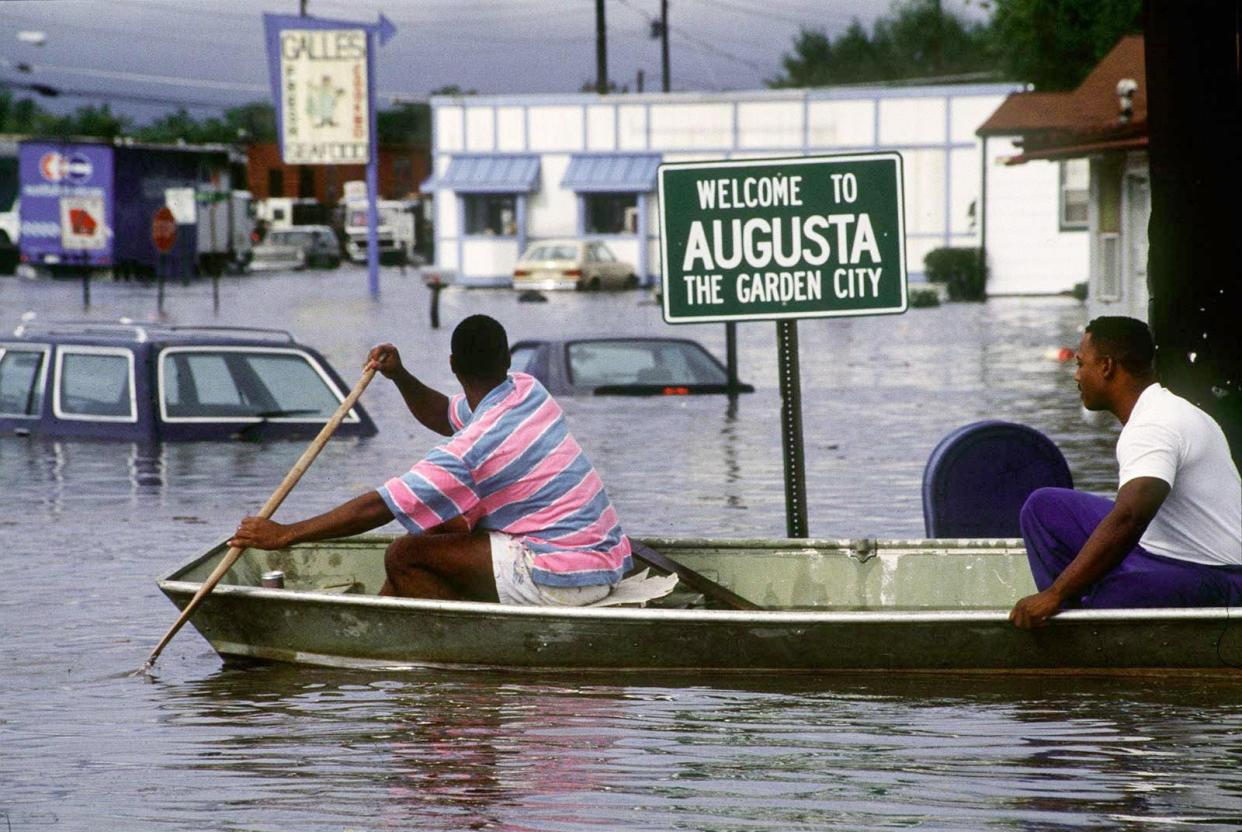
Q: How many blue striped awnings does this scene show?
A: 2